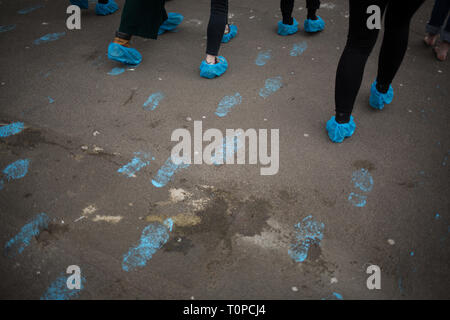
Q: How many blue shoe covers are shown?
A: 10